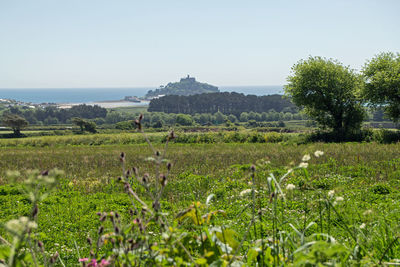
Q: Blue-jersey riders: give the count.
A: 0